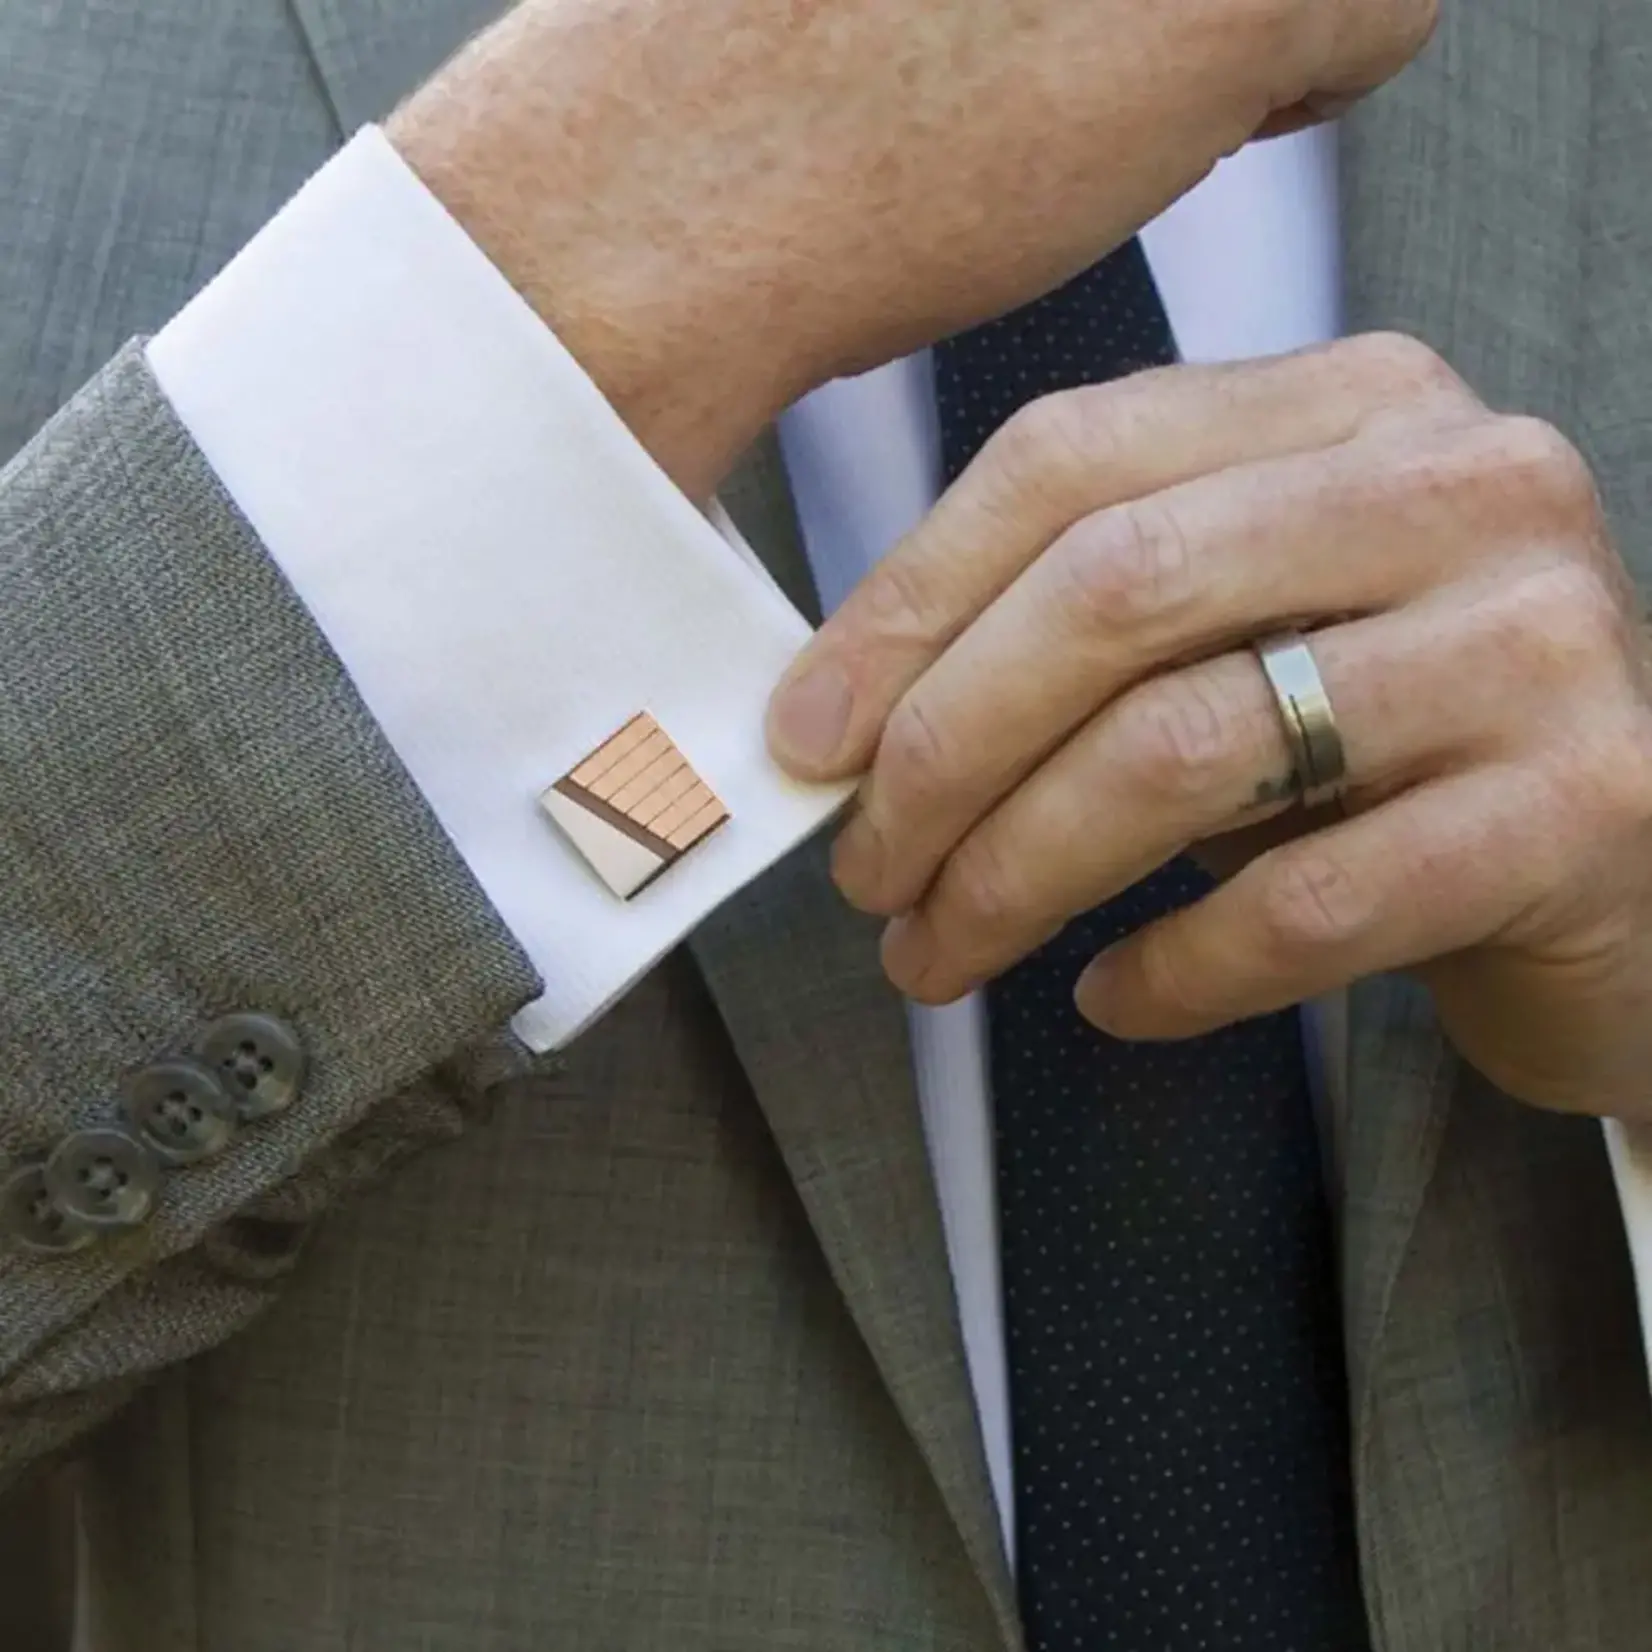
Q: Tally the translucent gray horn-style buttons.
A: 4